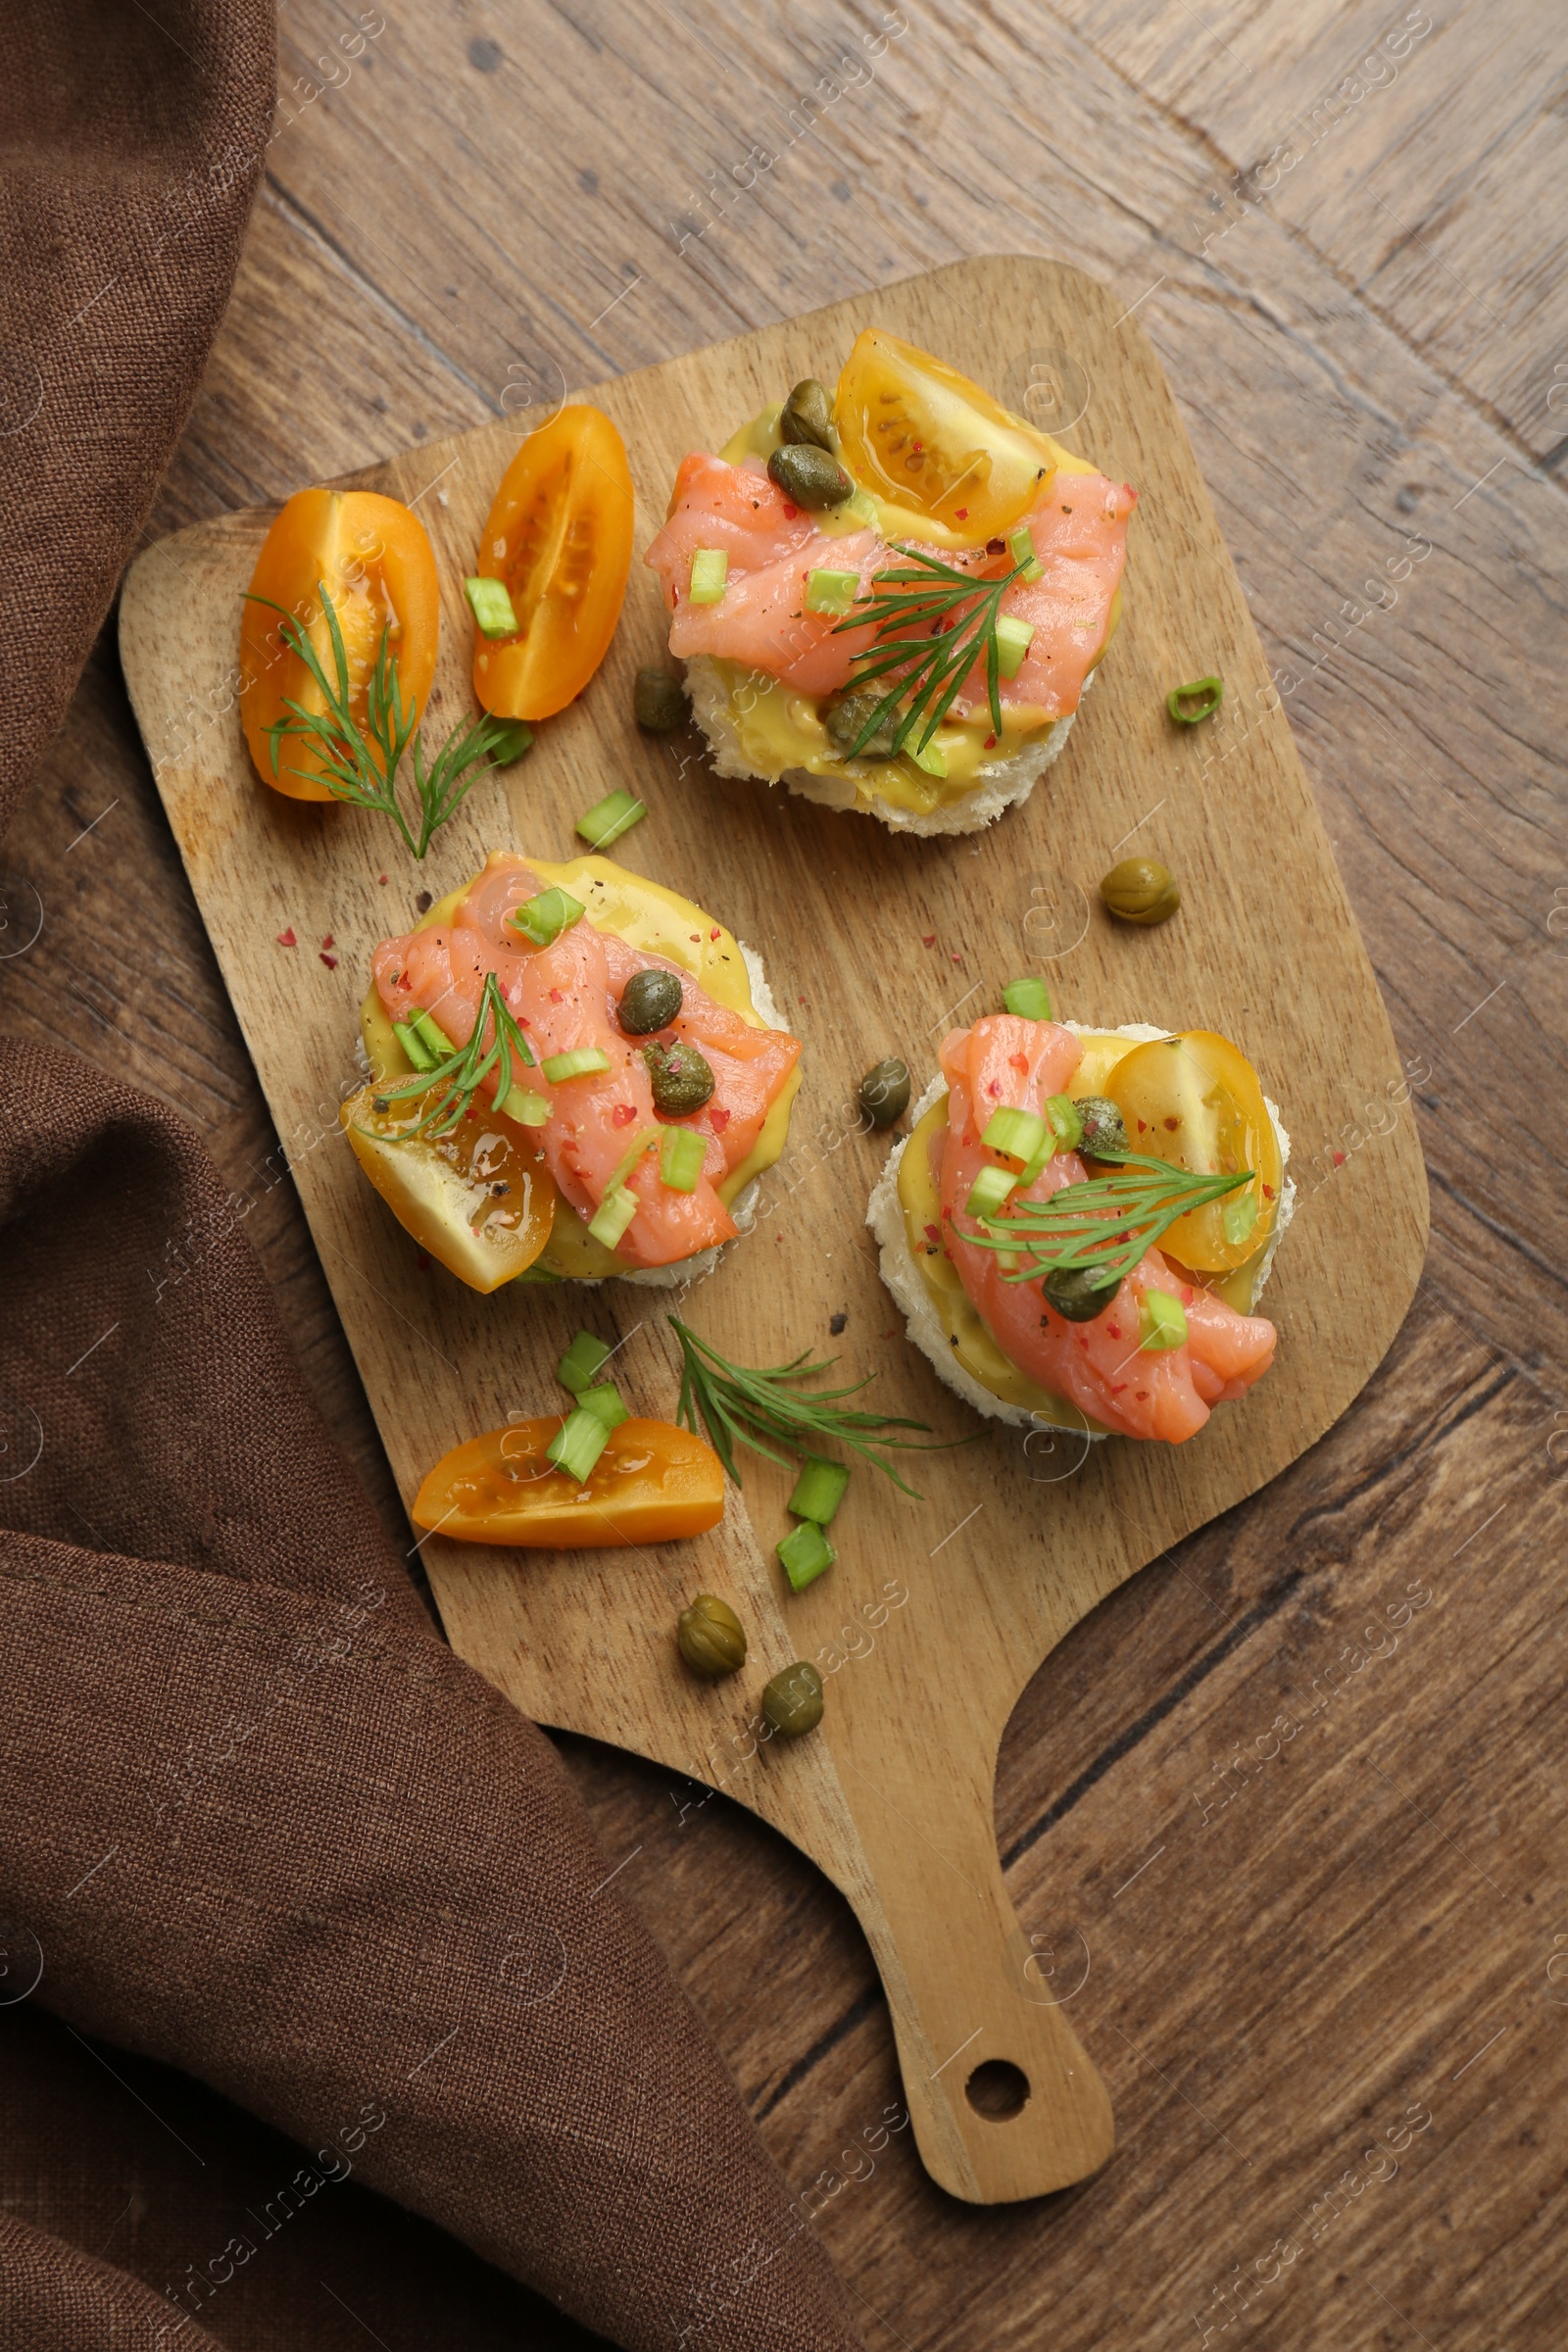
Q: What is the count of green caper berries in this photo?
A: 12